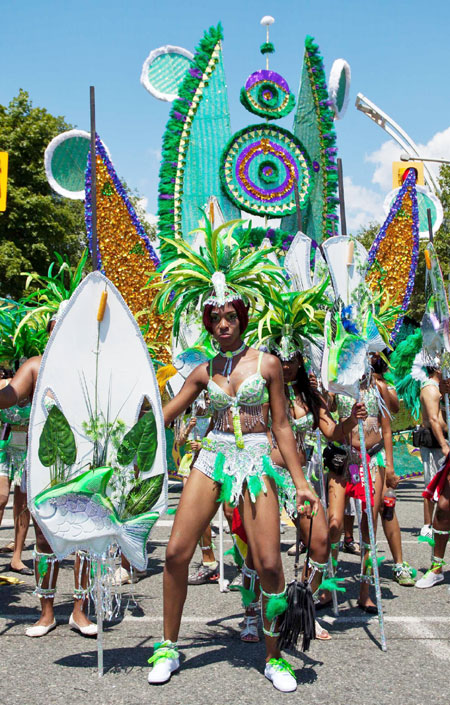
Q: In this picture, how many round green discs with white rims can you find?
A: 4